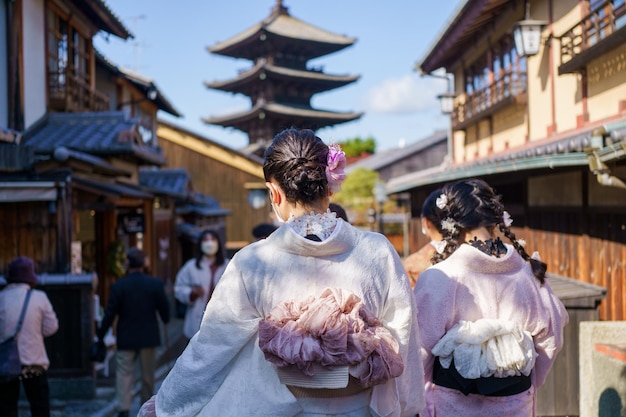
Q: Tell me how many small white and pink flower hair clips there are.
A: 6